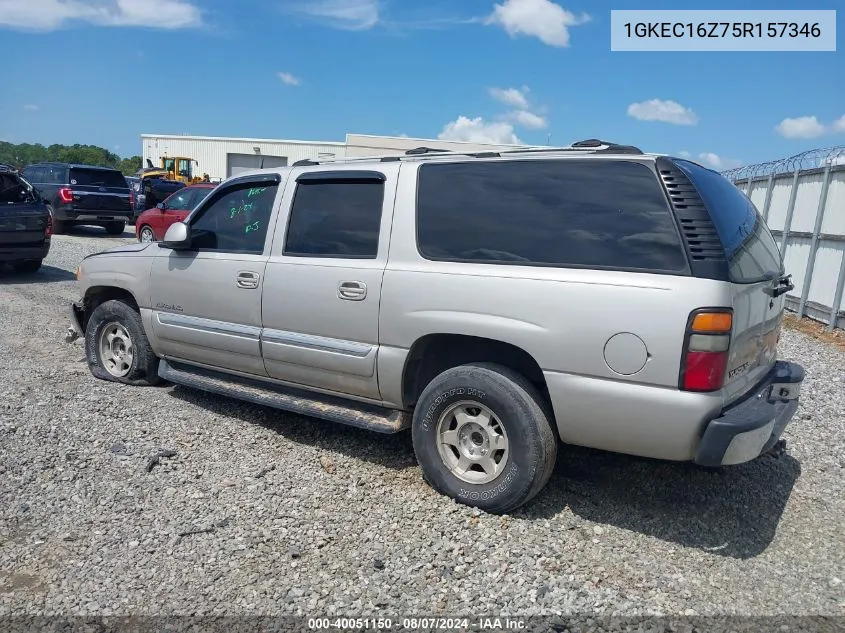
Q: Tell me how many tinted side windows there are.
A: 3